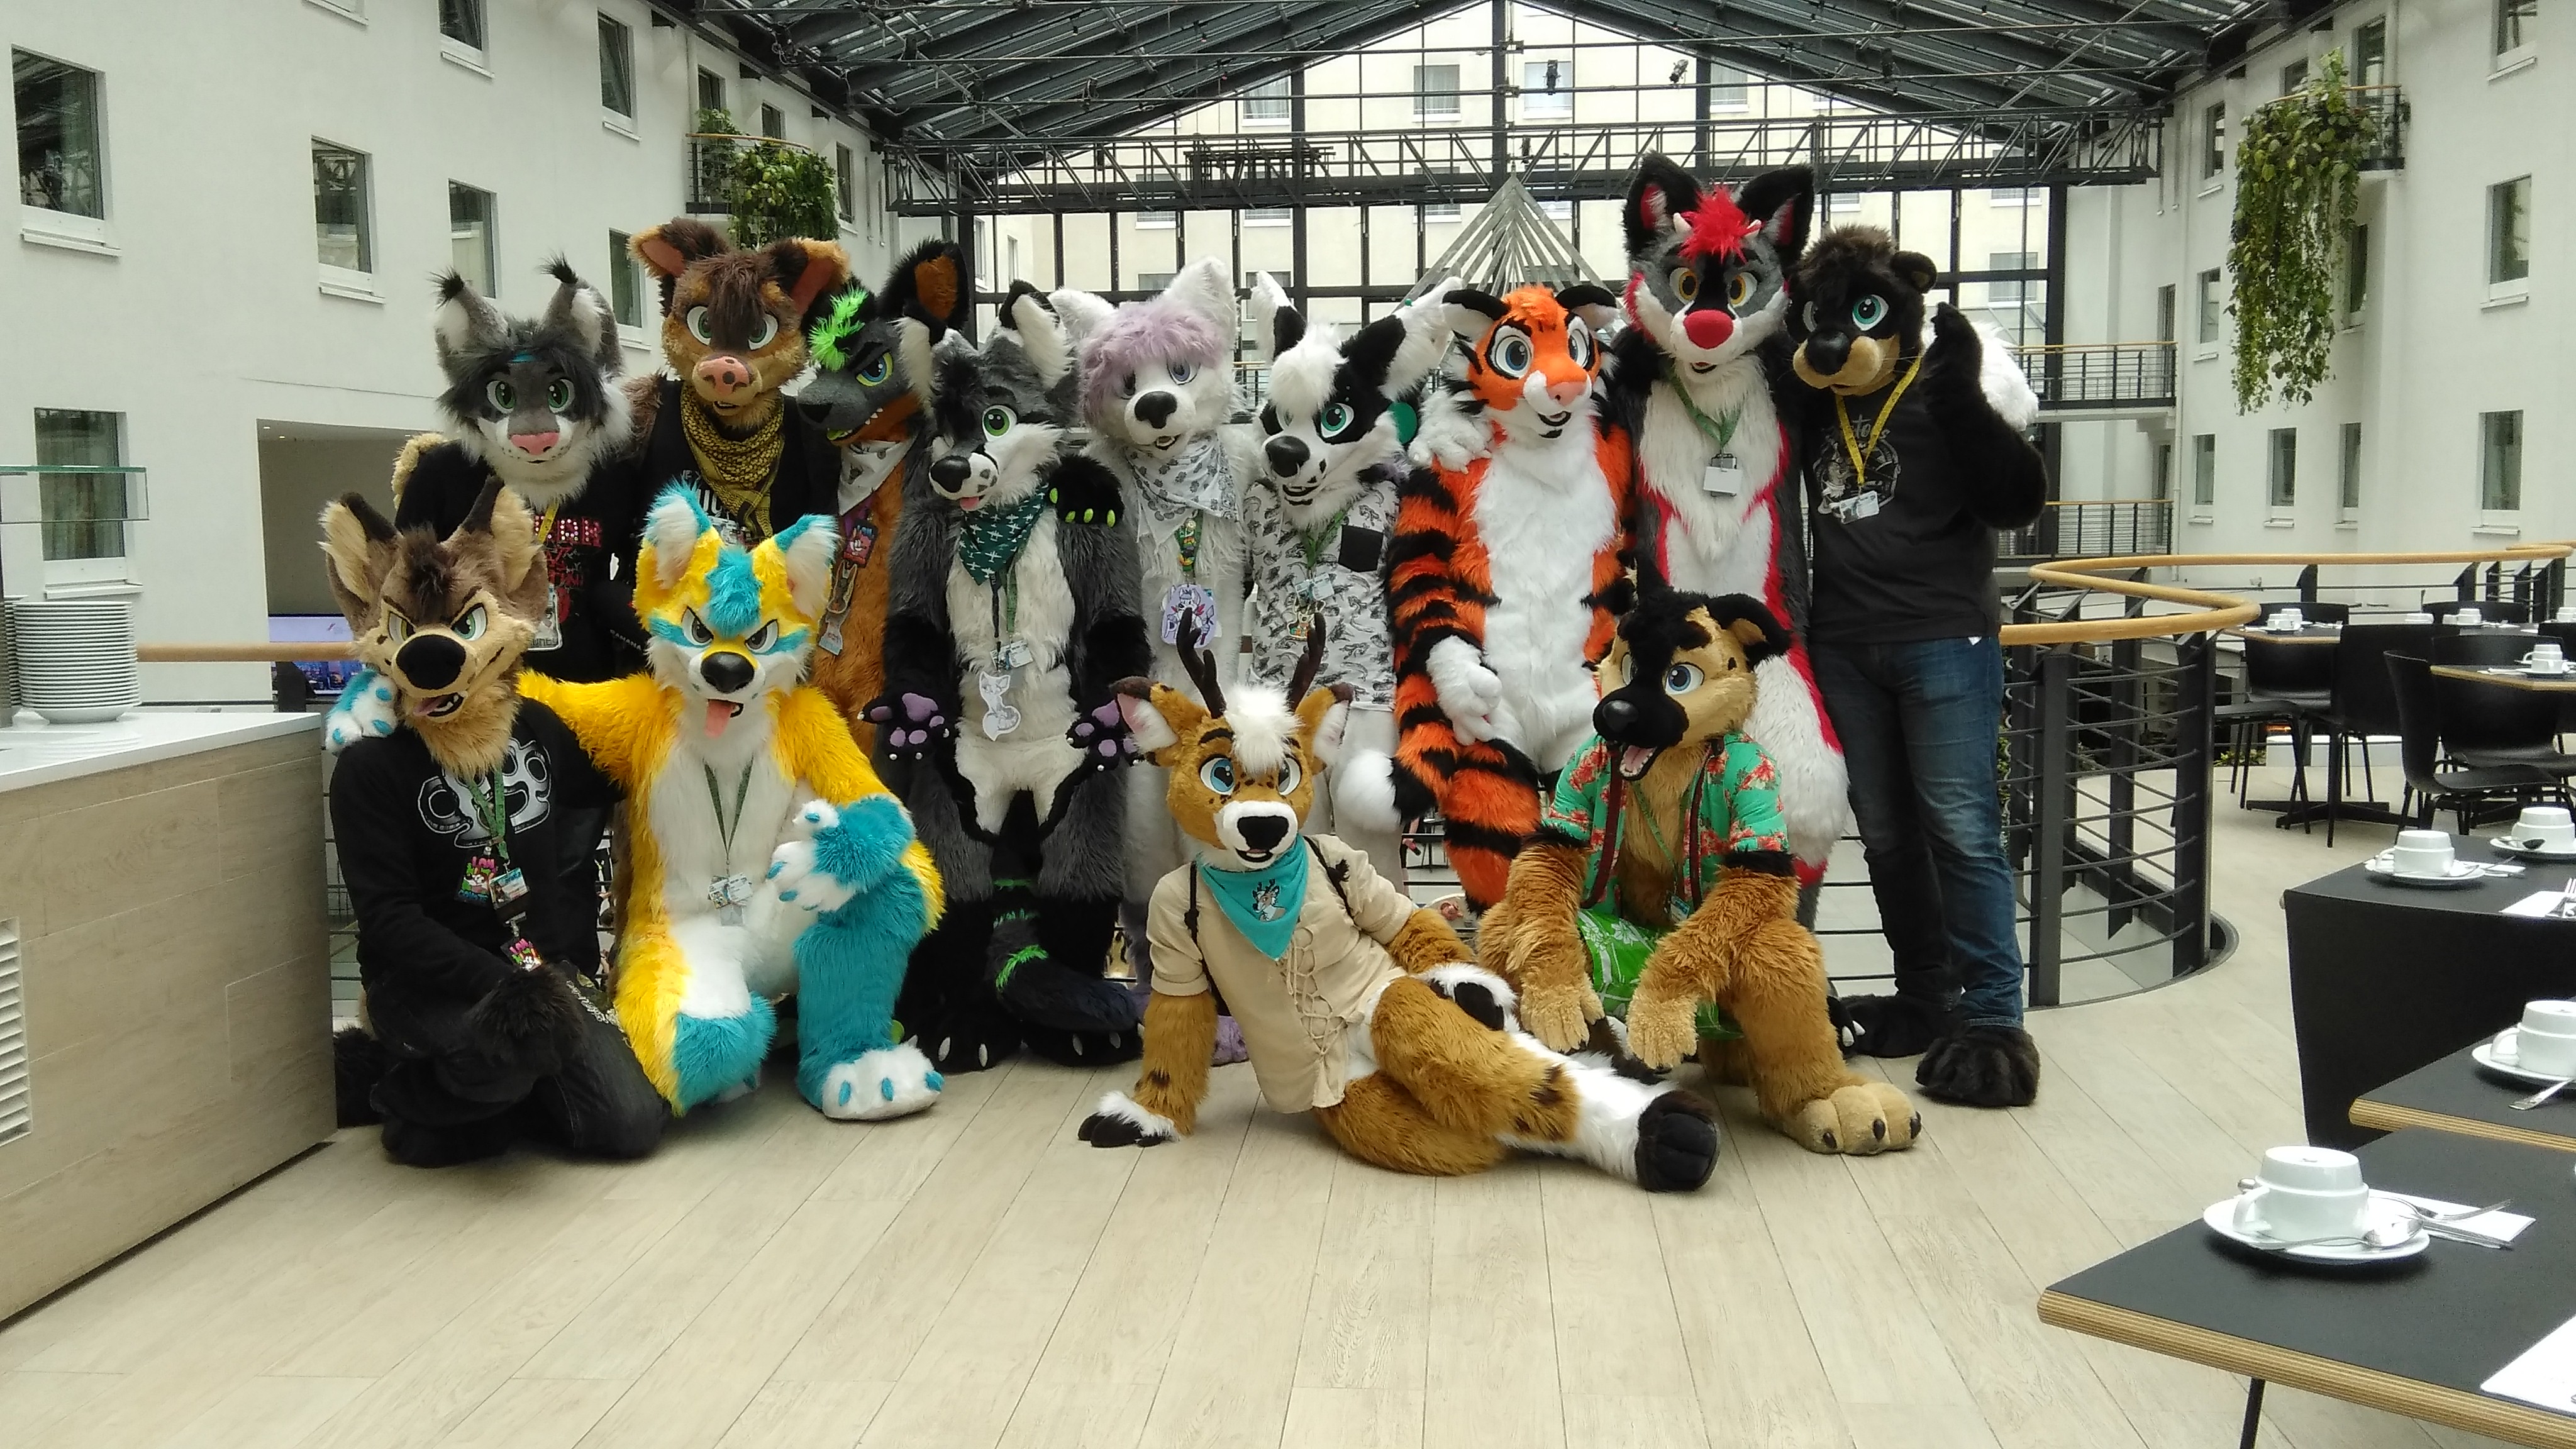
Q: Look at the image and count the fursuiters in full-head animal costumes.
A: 13